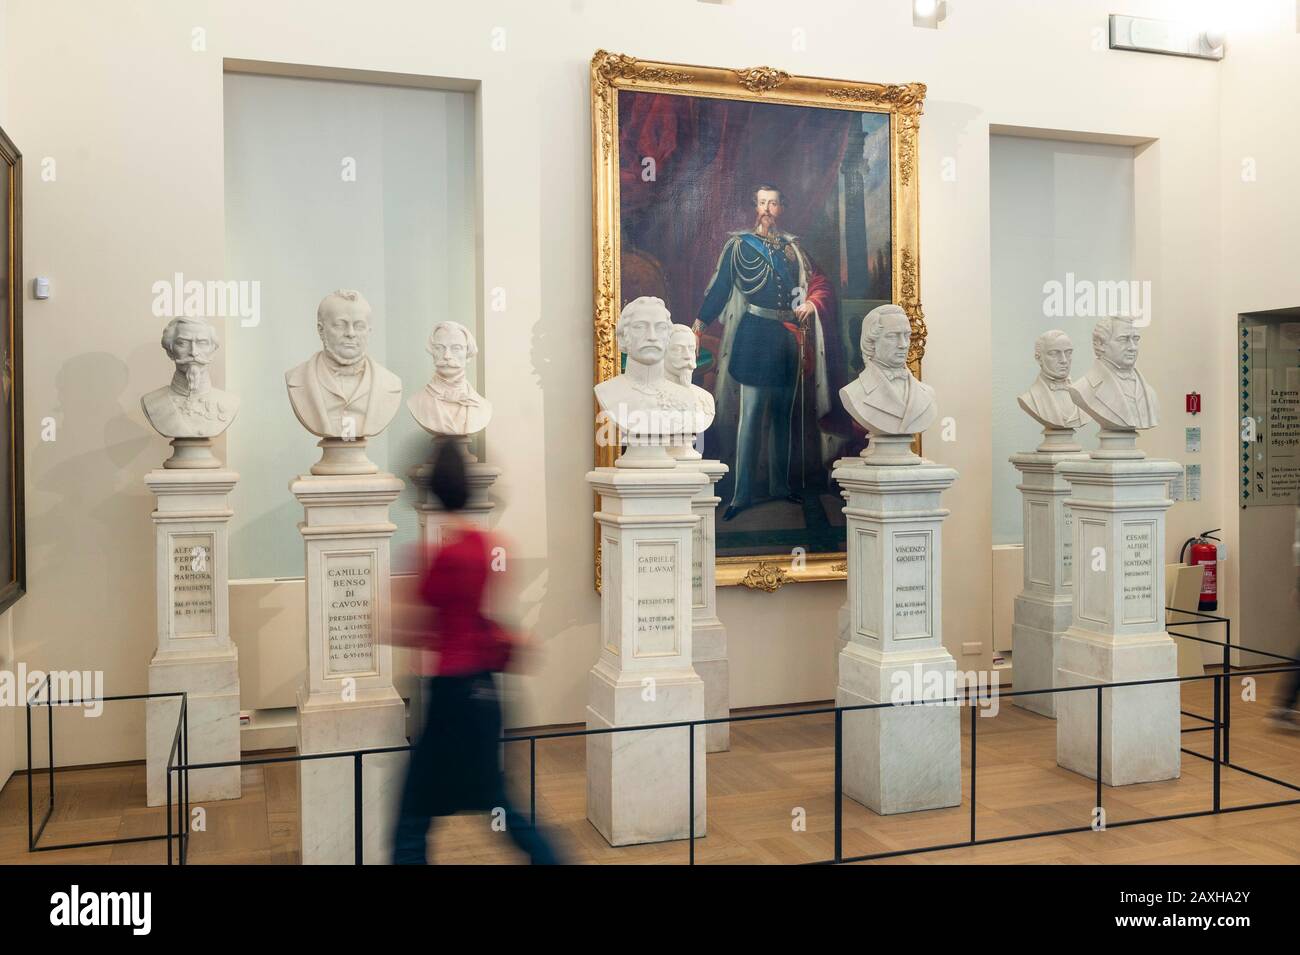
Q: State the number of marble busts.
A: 8